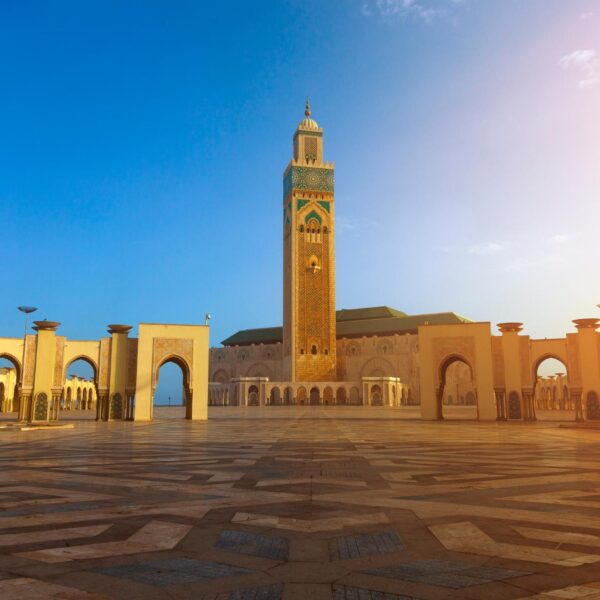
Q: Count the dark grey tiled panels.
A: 6